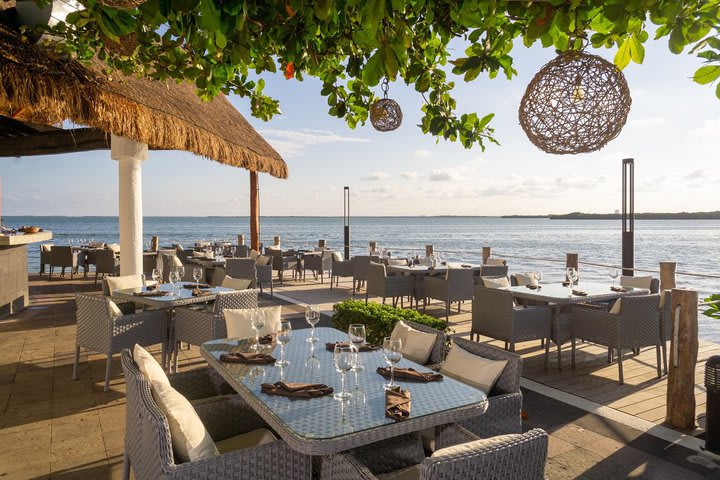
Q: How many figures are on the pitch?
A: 0